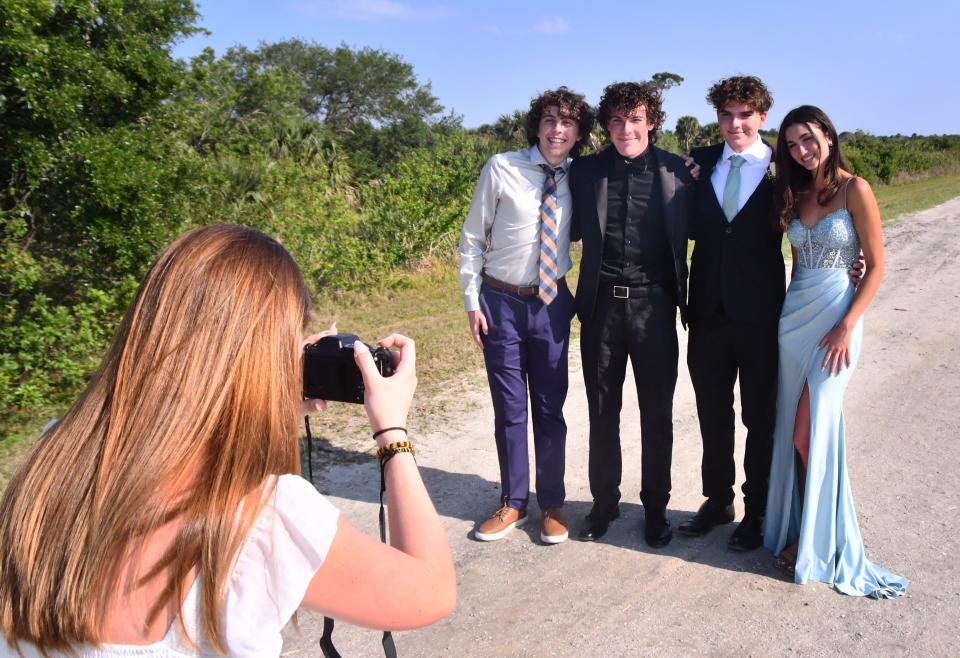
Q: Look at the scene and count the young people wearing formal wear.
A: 4